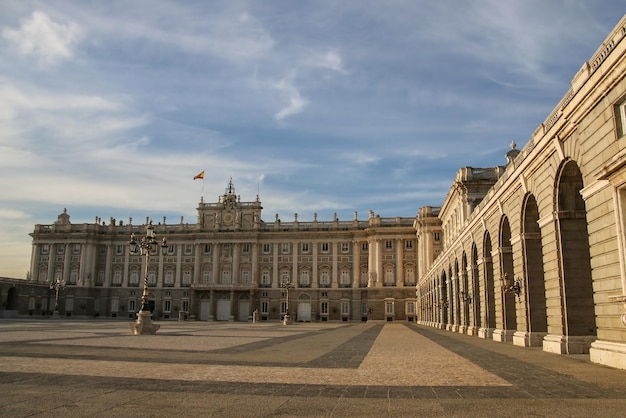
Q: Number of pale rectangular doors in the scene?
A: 4